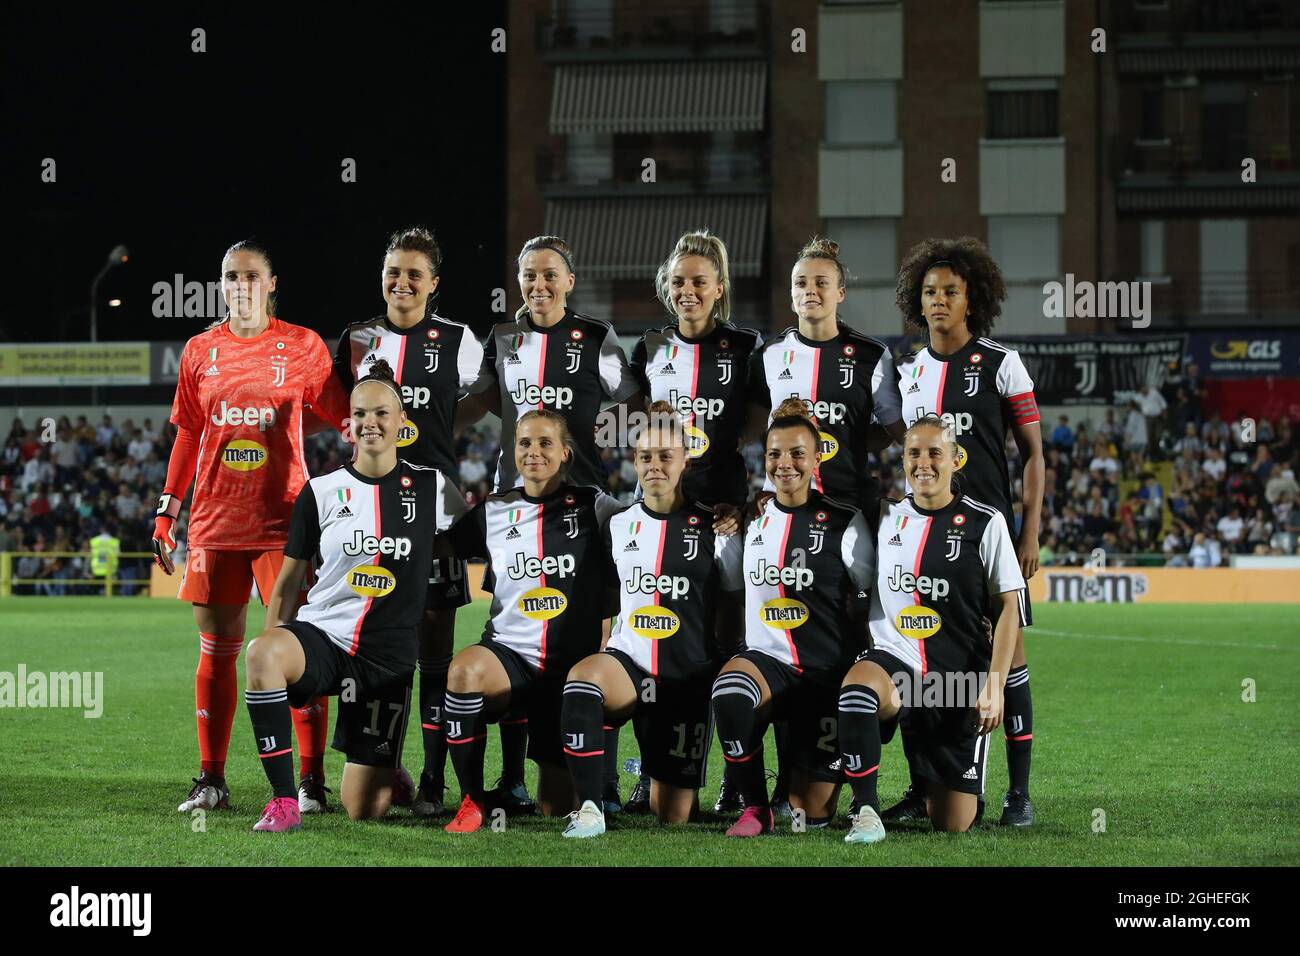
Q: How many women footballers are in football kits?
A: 11